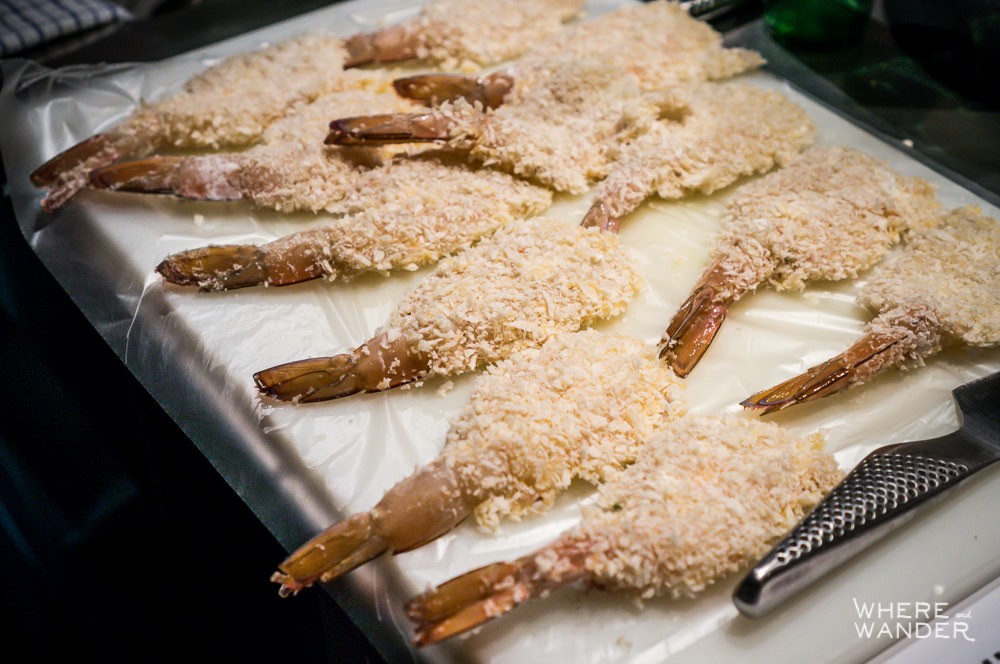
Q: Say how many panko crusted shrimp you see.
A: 12